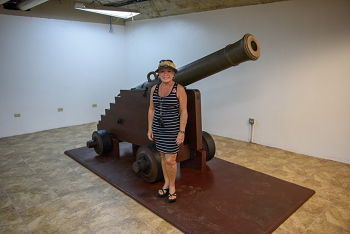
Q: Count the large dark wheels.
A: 3